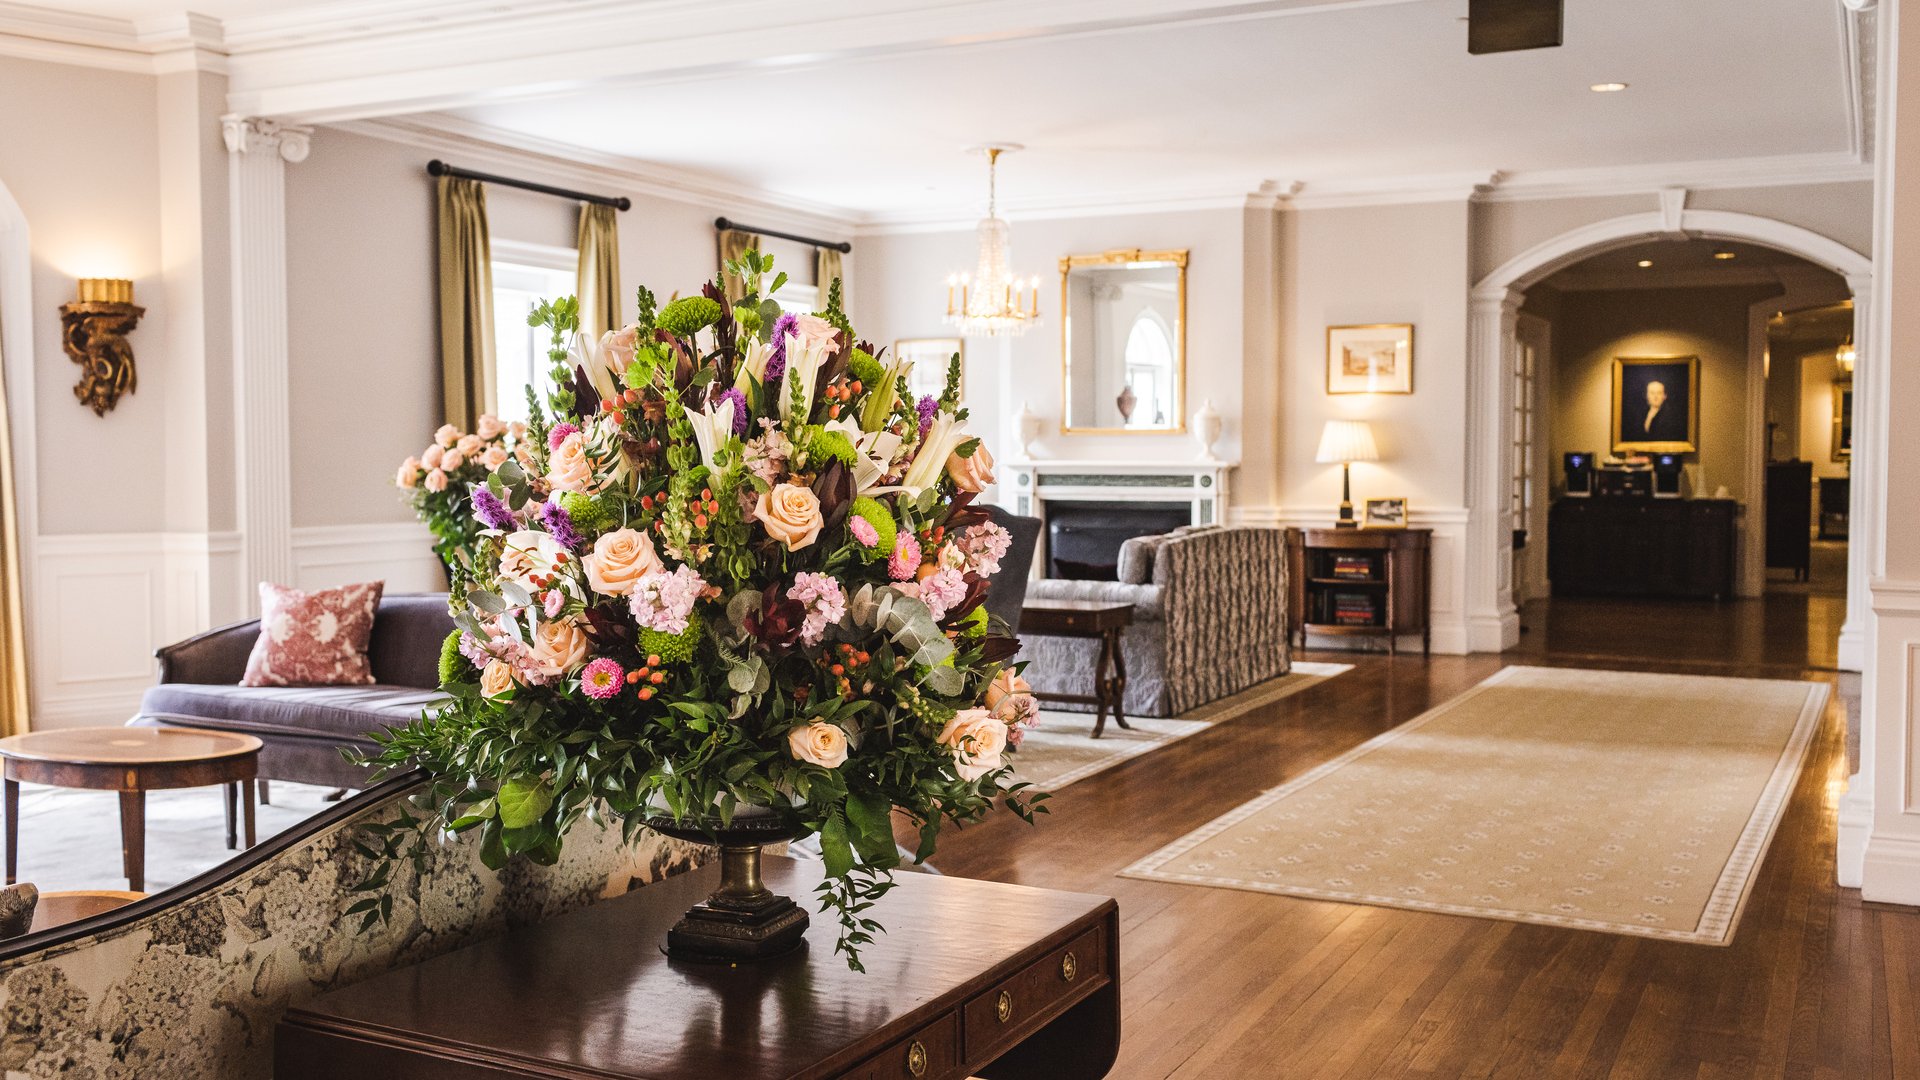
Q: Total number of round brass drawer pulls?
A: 3